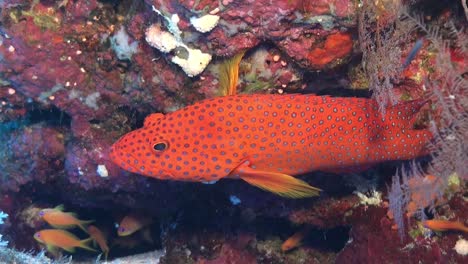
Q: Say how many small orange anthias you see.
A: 6